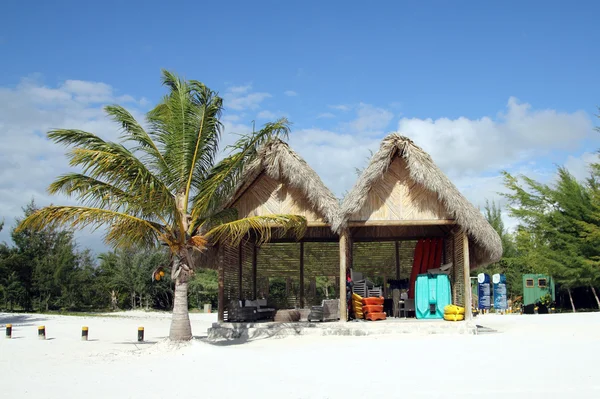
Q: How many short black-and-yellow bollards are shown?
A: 4